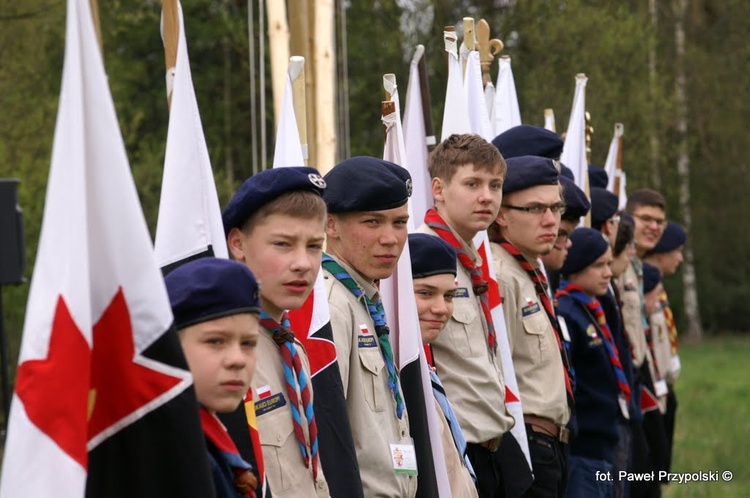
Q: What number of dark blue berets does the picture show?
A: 13